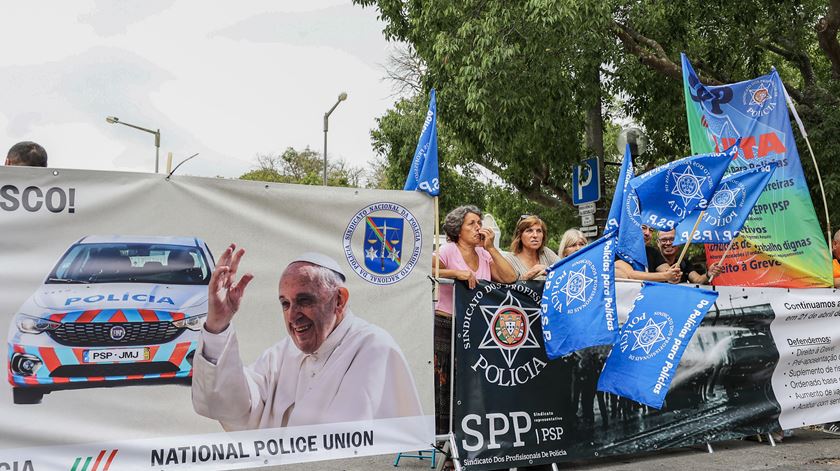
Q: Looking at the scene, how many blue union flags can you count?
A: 6